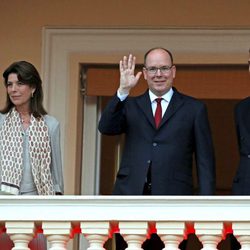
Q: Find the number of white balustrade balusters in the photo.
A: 7